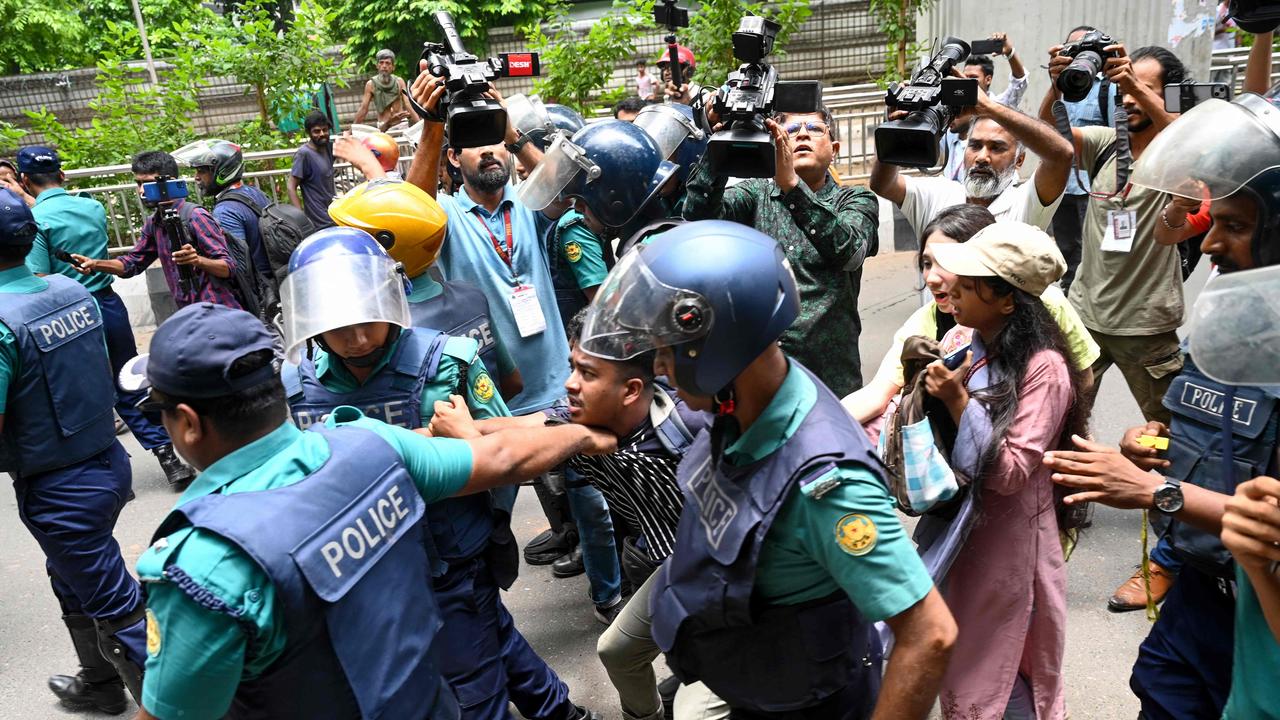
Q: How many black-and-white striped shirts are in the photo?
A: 1